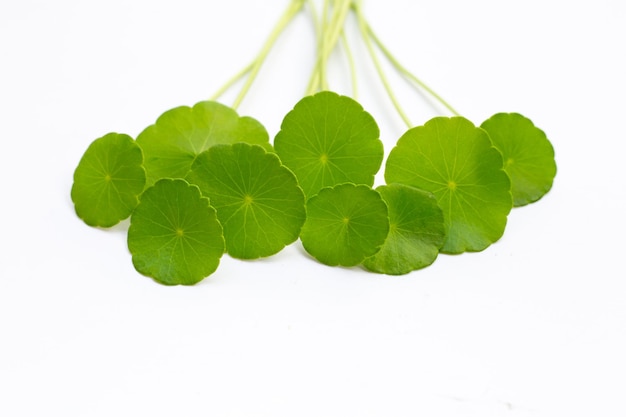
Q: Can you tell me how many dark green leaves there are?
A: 9